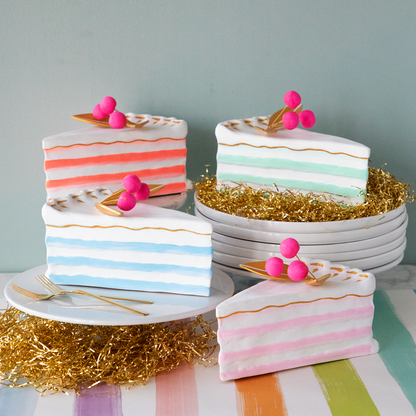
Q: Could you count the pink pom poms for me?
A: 12